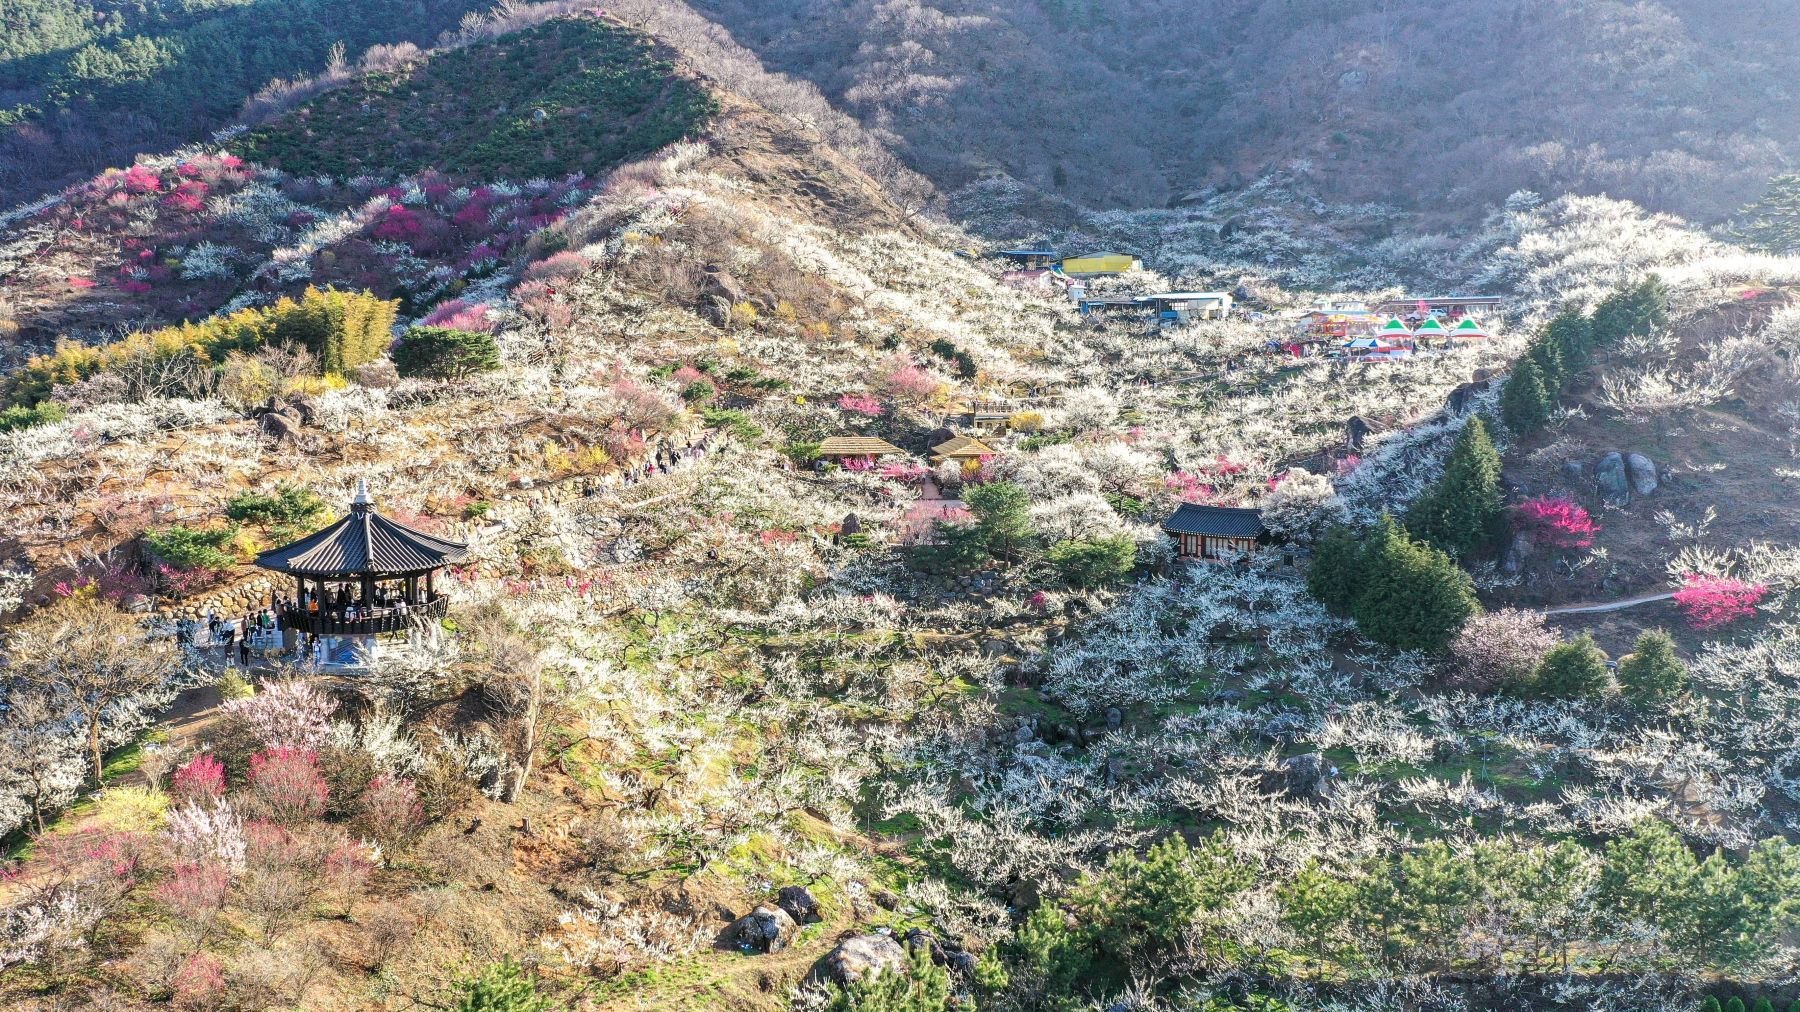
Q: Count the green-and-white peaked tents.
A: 3